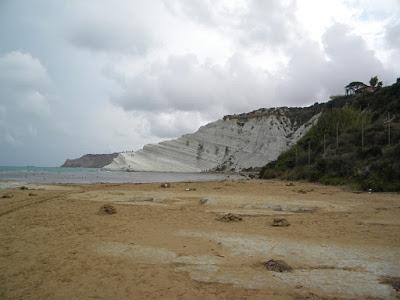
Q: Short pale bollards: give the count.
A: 0